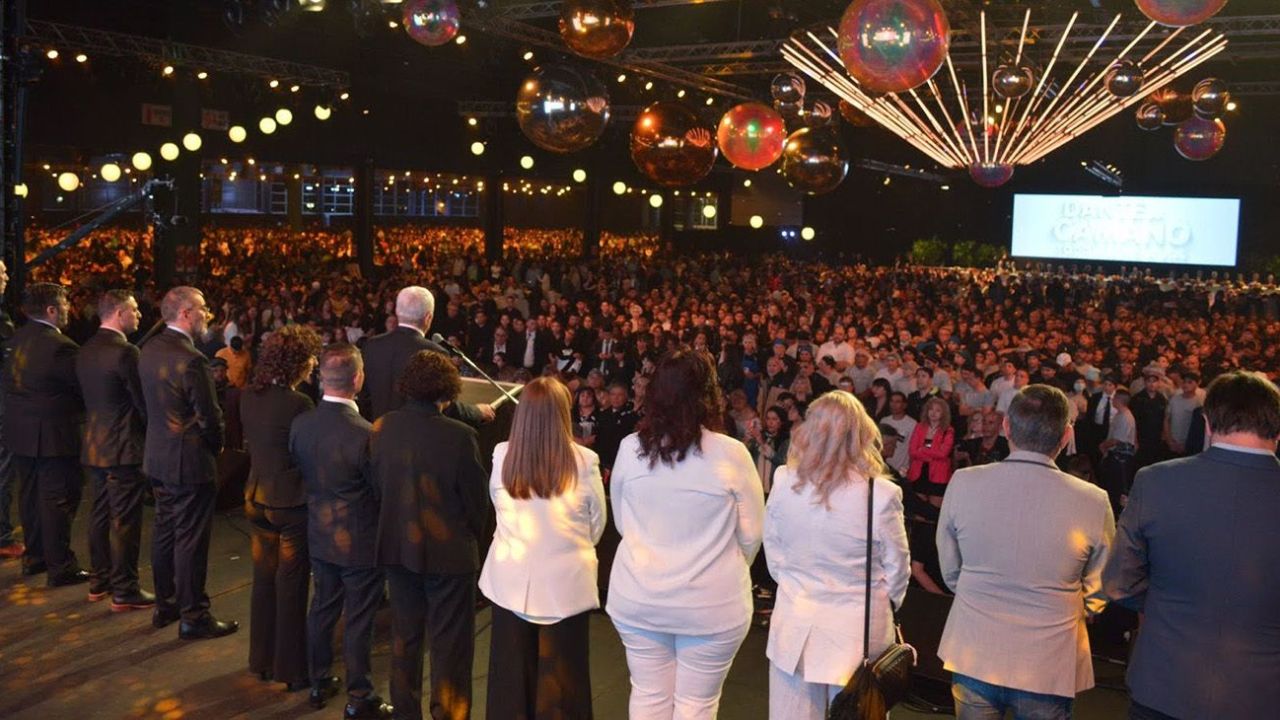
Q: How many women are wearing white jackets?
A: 3